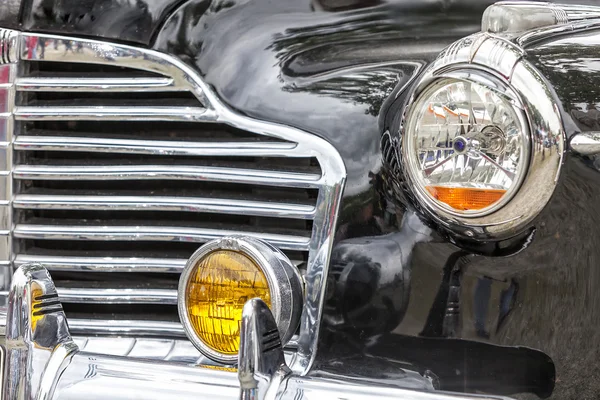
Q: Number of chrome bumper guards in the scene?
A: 2